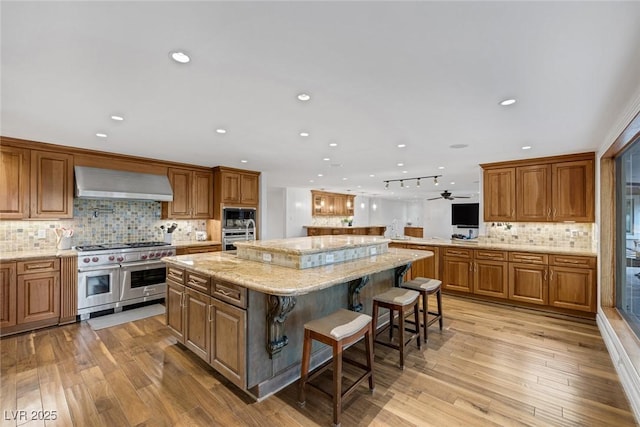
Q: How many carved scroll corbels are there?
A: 3